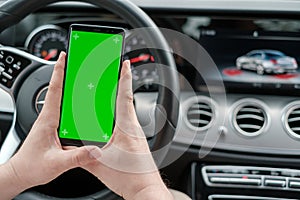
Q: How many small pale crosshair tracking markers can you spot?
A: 5